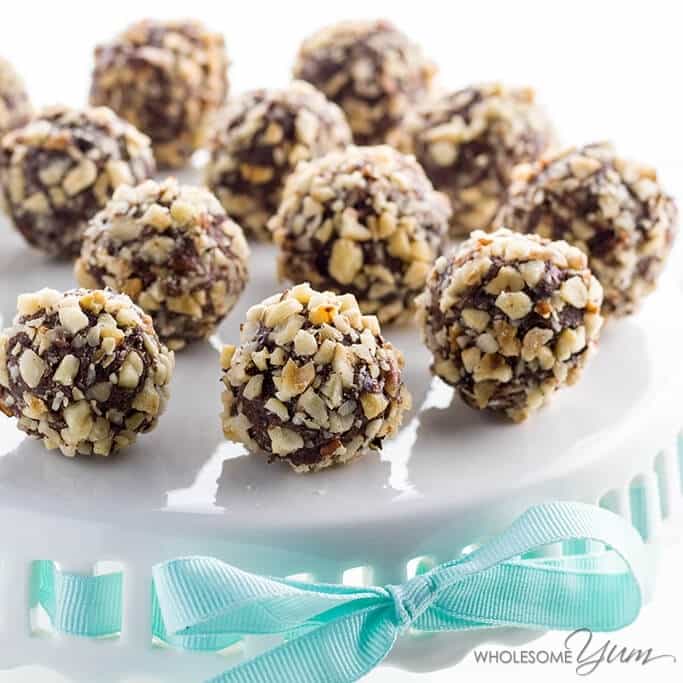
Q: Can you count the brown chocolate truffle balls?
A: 12